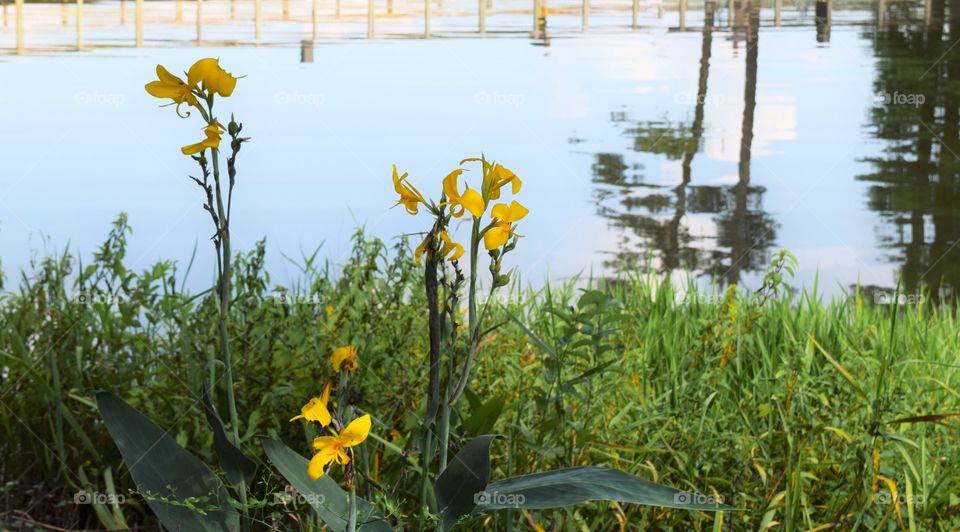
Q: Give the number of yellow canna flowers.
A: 11